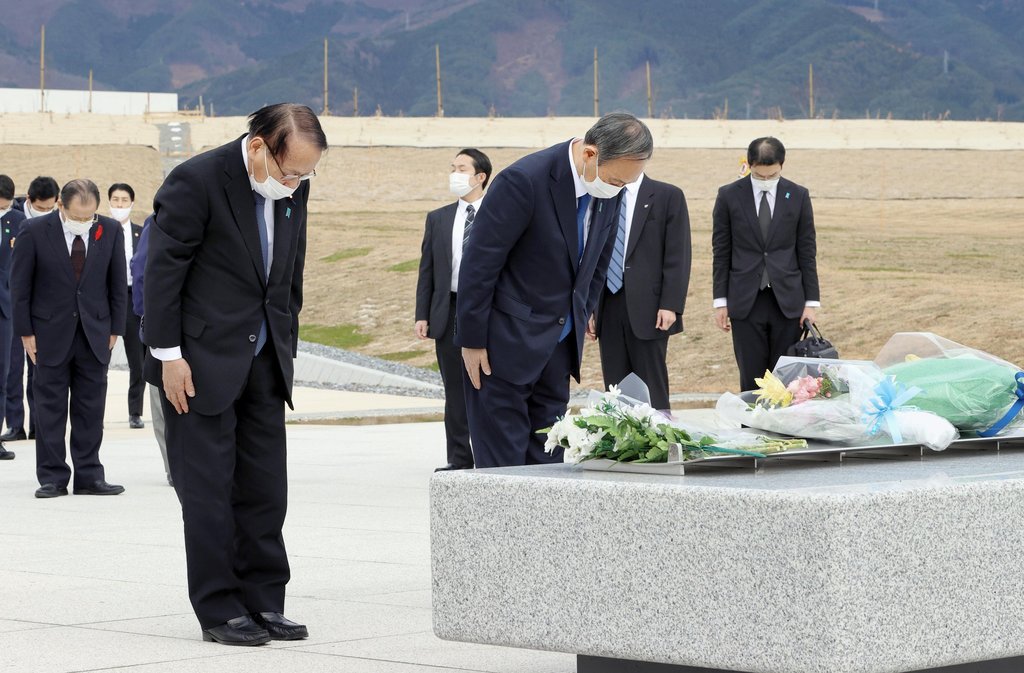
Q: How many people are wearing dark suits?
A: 9